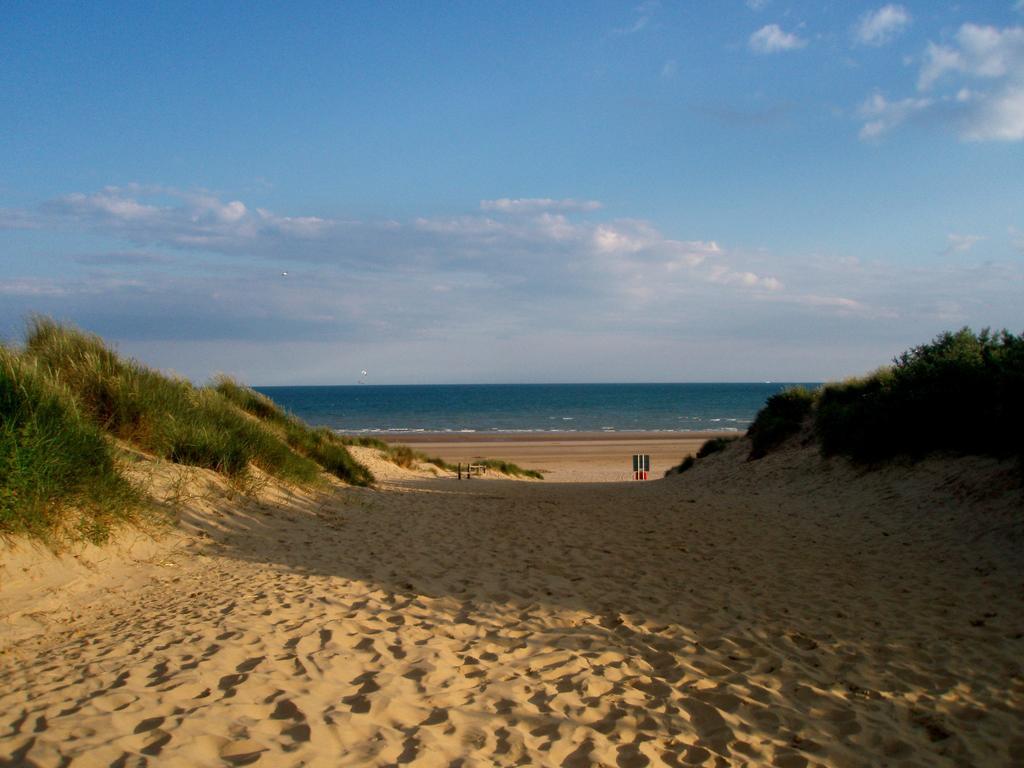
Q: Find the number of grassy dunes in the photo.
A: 2